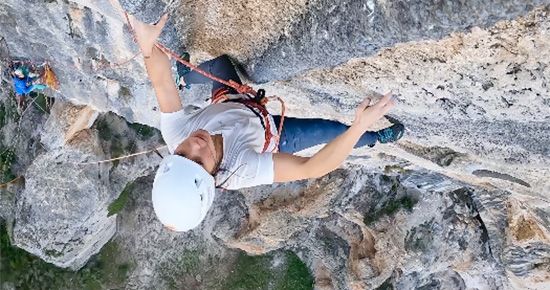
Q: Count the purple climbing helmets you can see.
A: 0